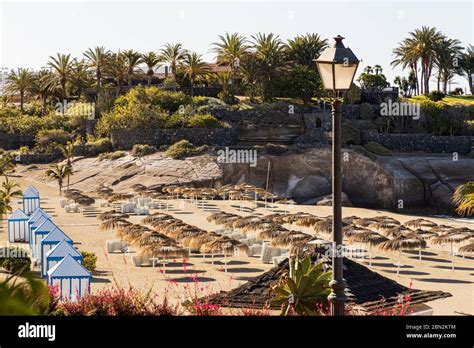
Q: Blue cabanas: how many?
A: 8